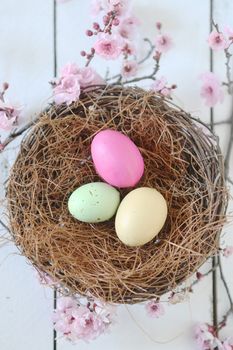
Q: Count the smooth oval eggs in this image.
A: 3